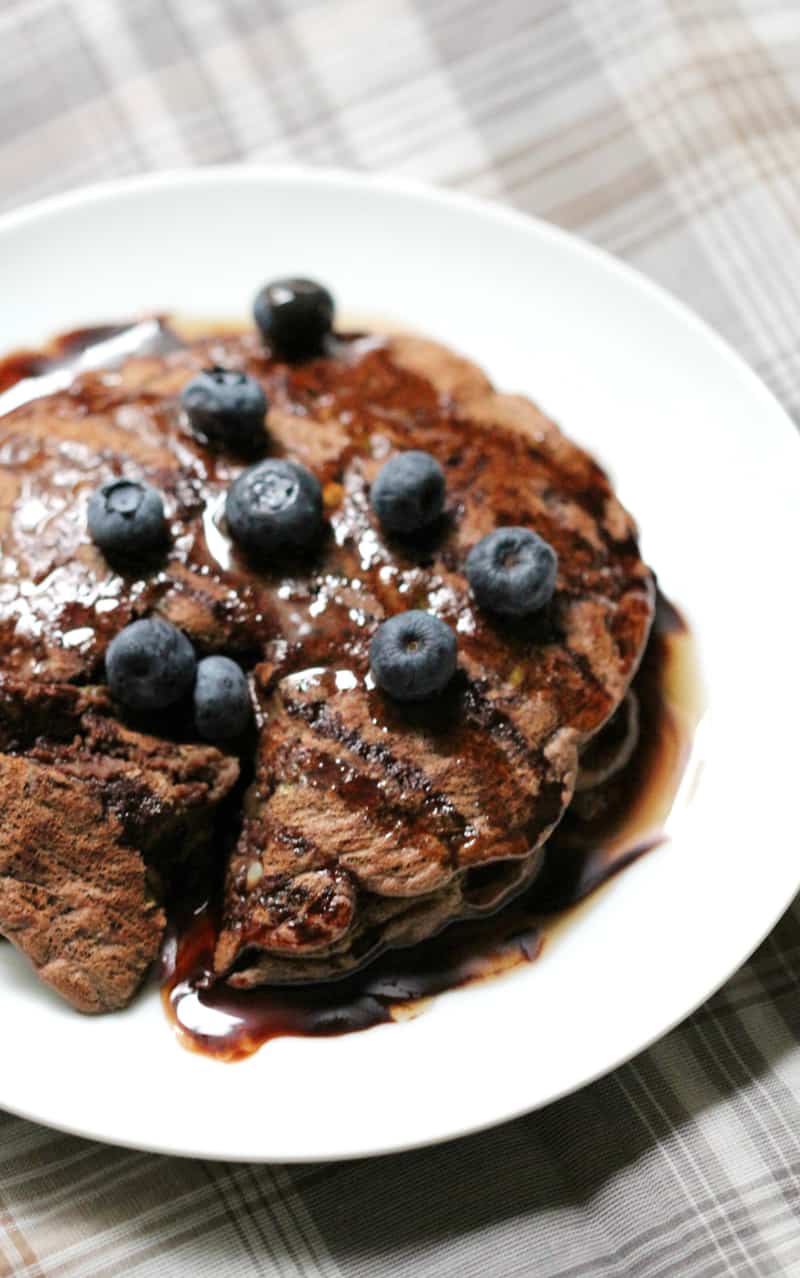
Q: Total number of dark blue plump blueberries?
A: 9